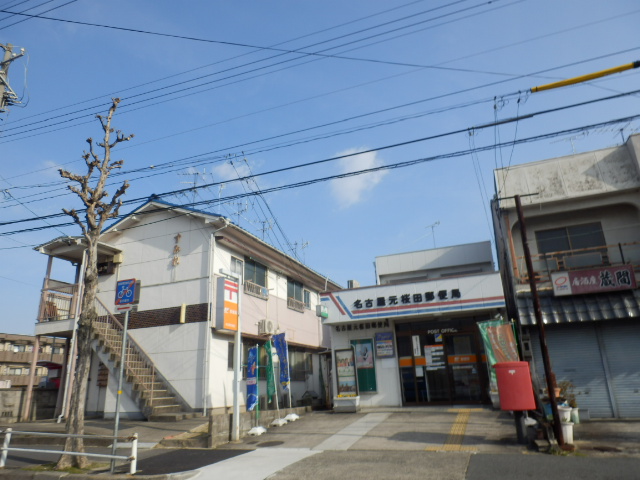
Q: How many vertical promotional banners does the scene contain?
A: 5